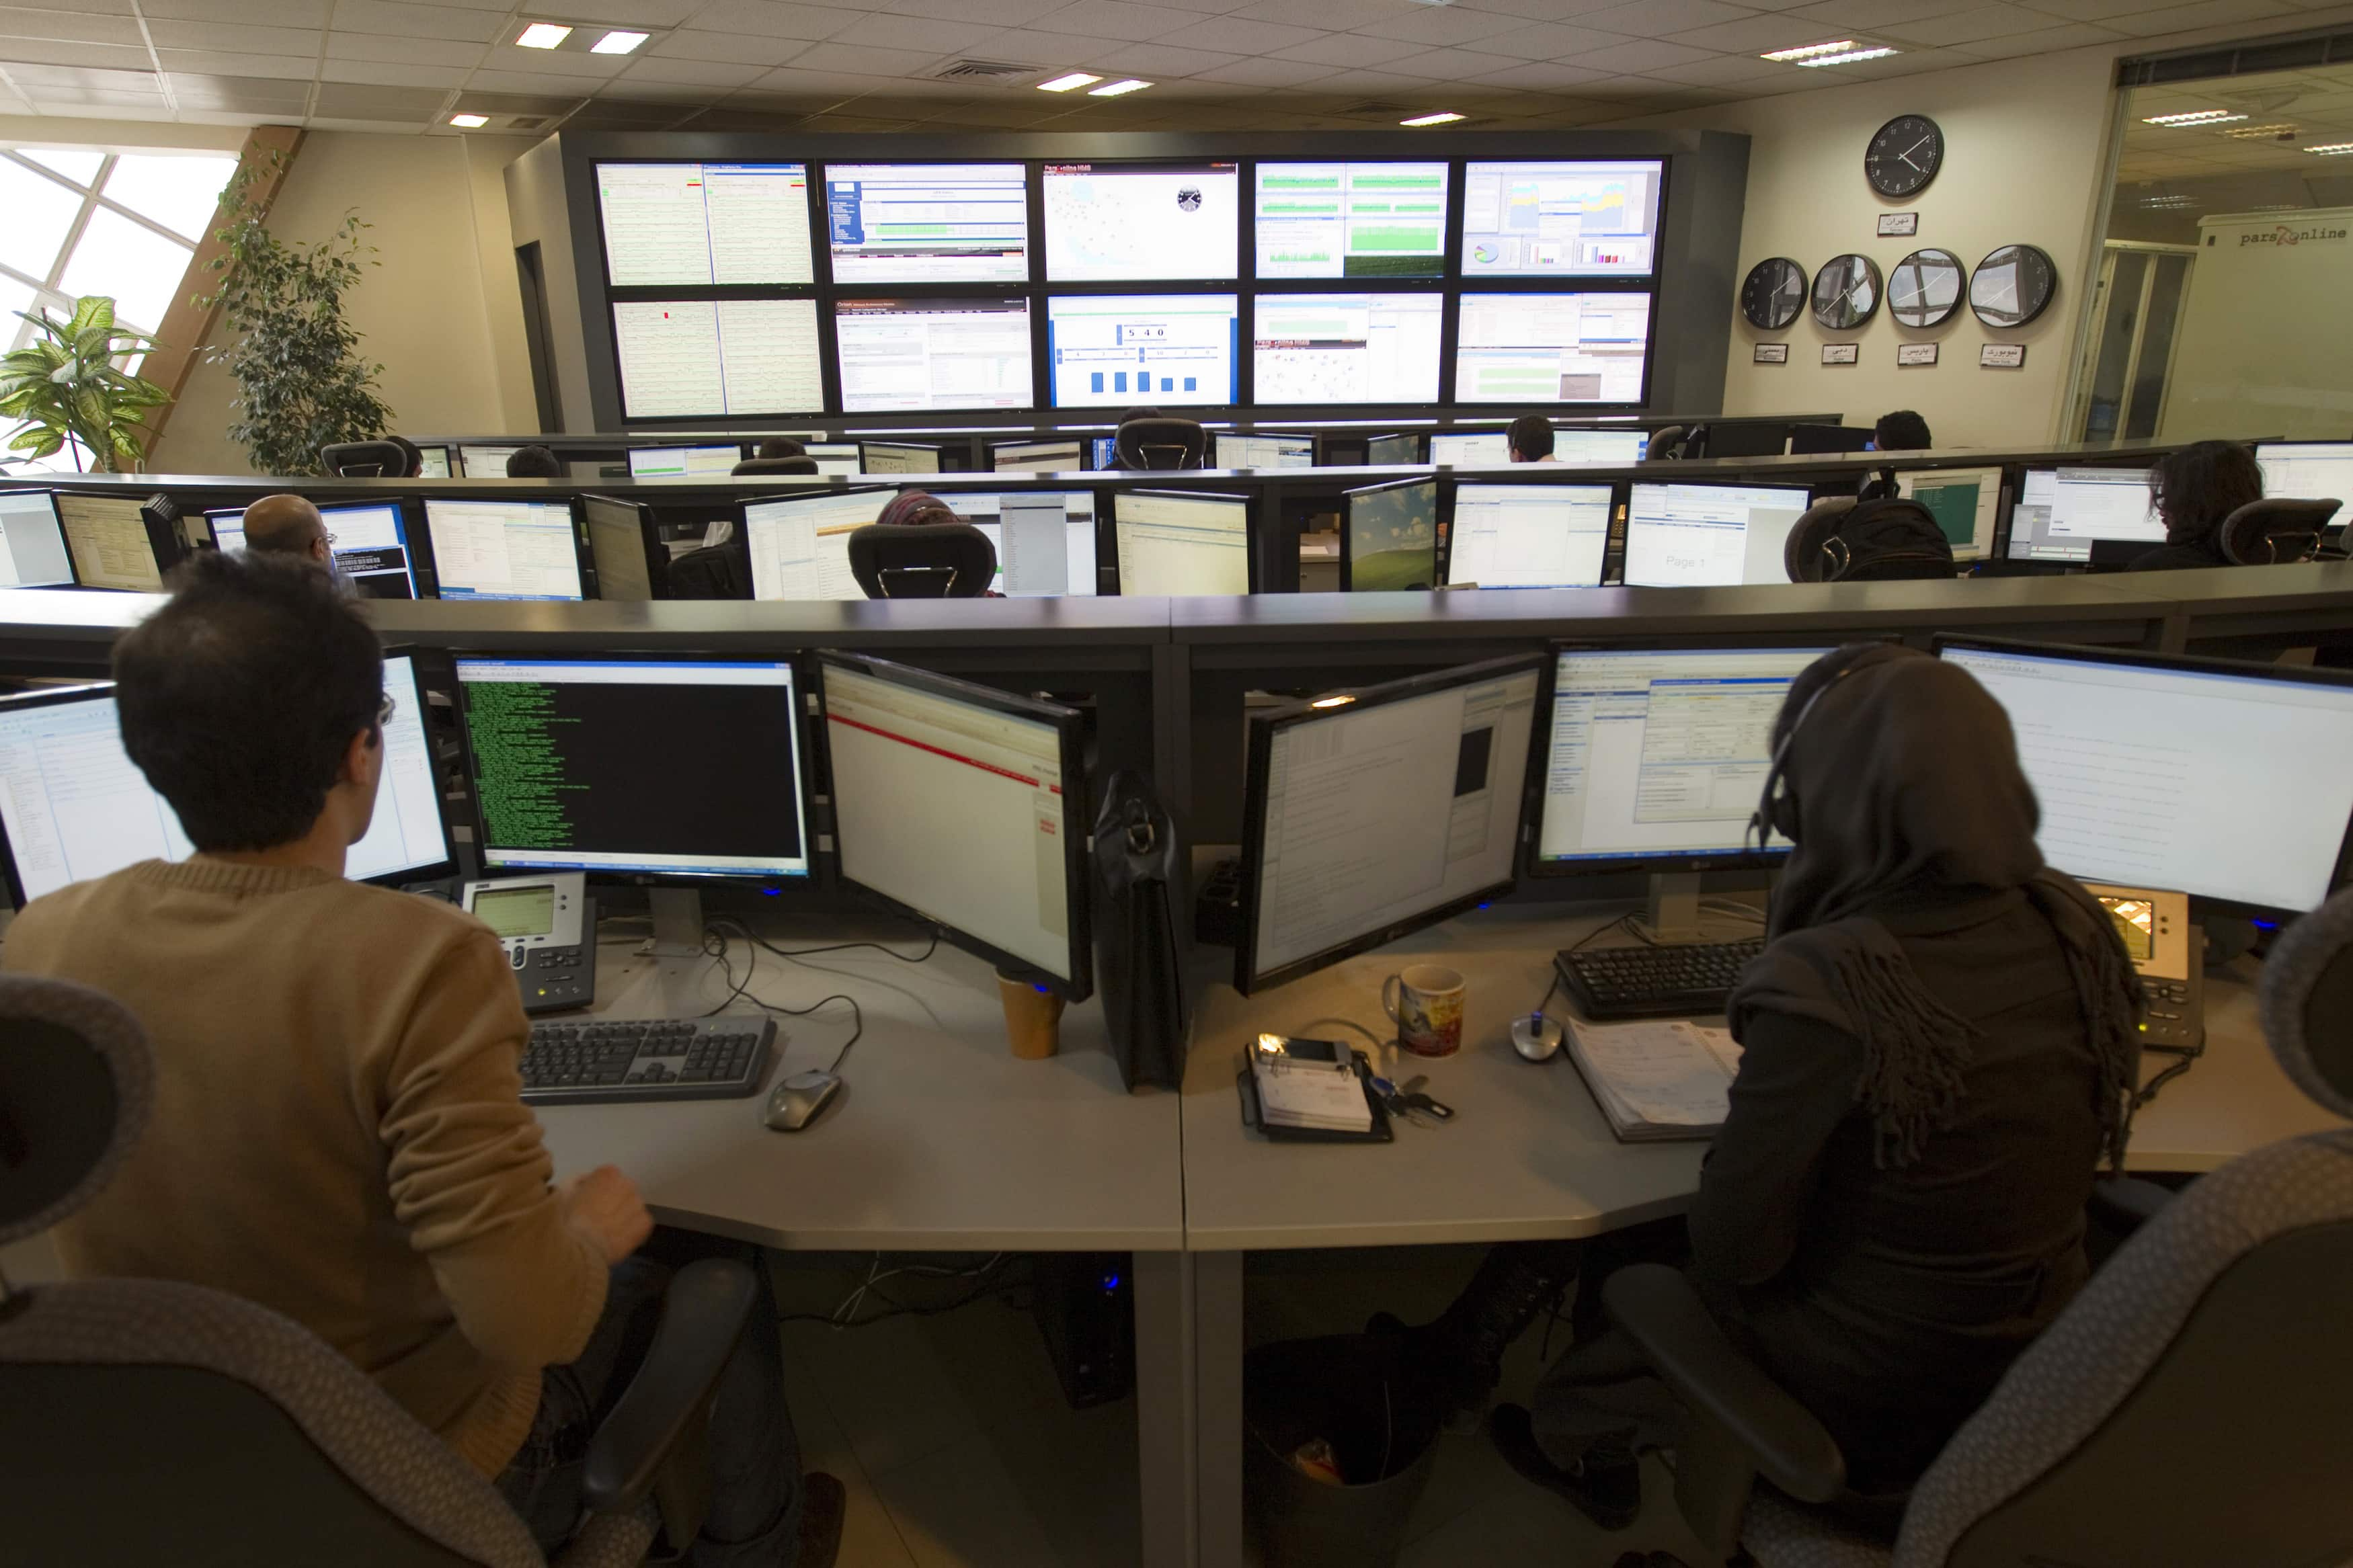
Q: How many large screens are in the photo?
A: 10